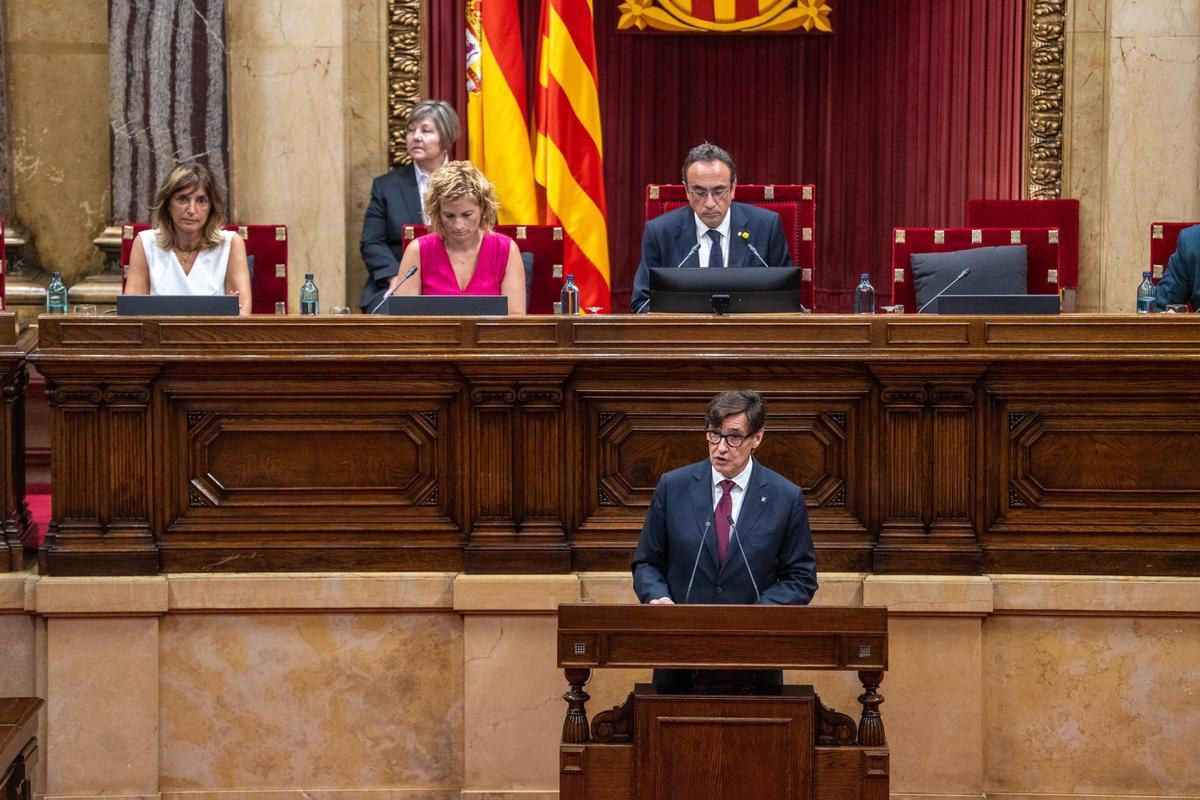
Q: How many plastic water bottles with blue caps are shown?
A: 5